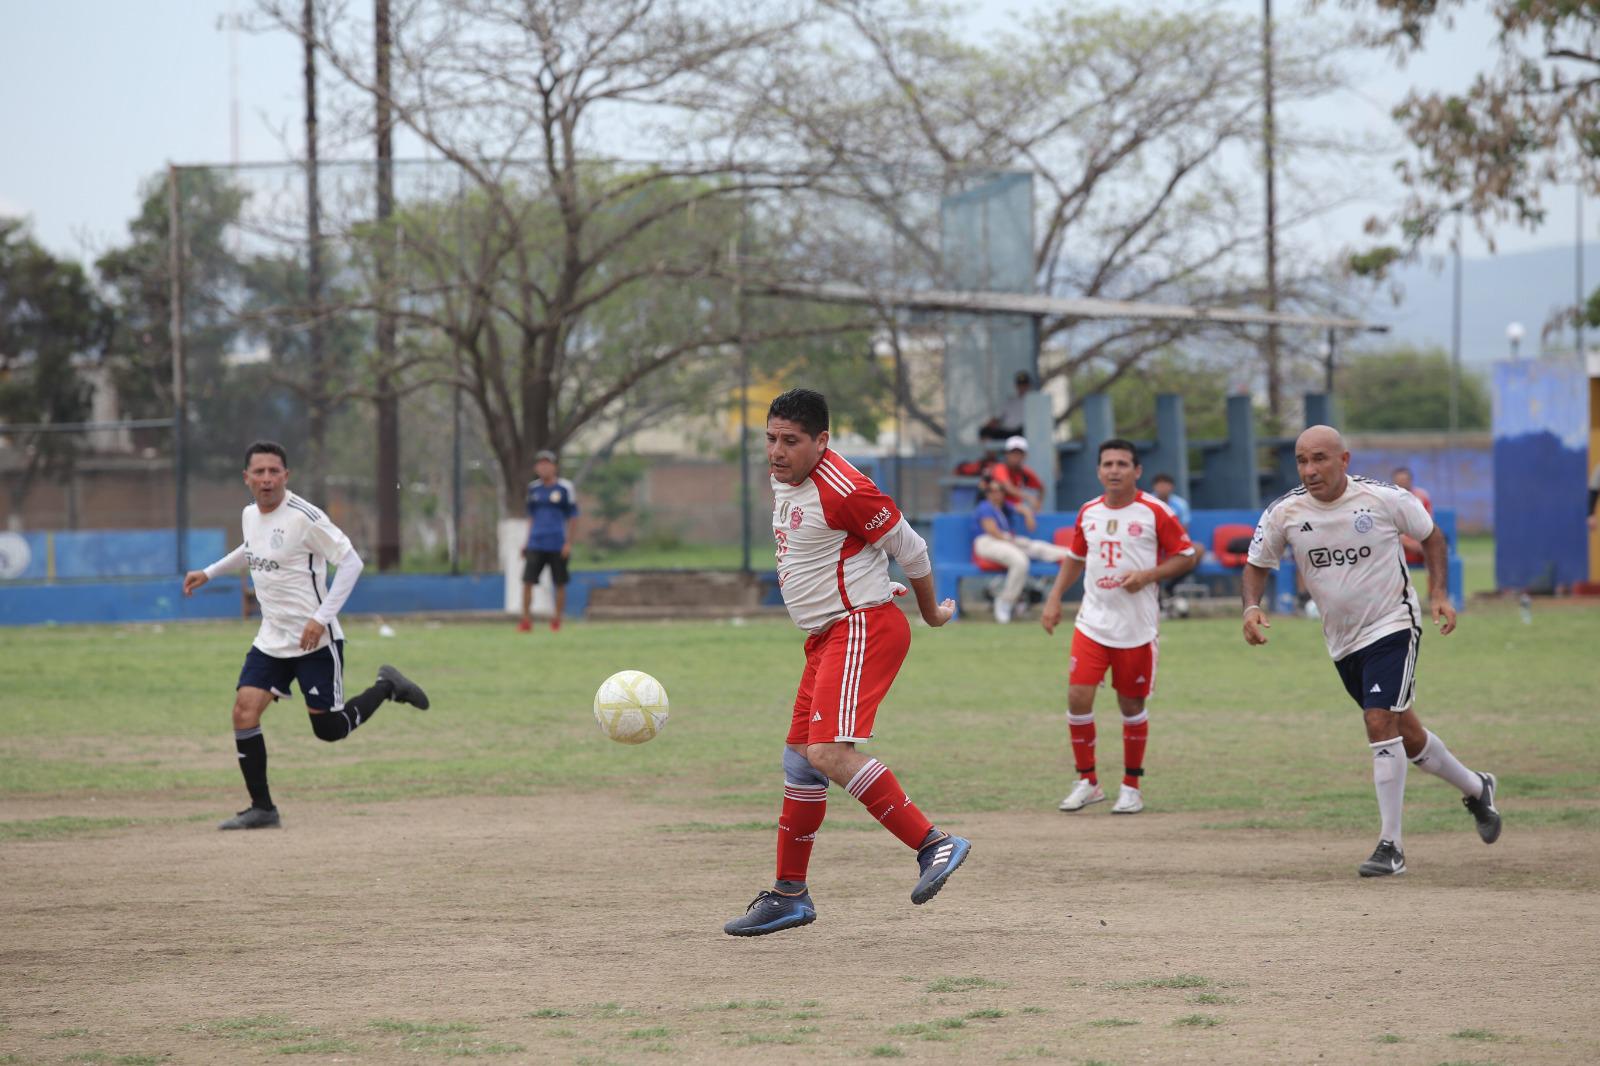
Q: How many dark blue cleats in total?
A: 2